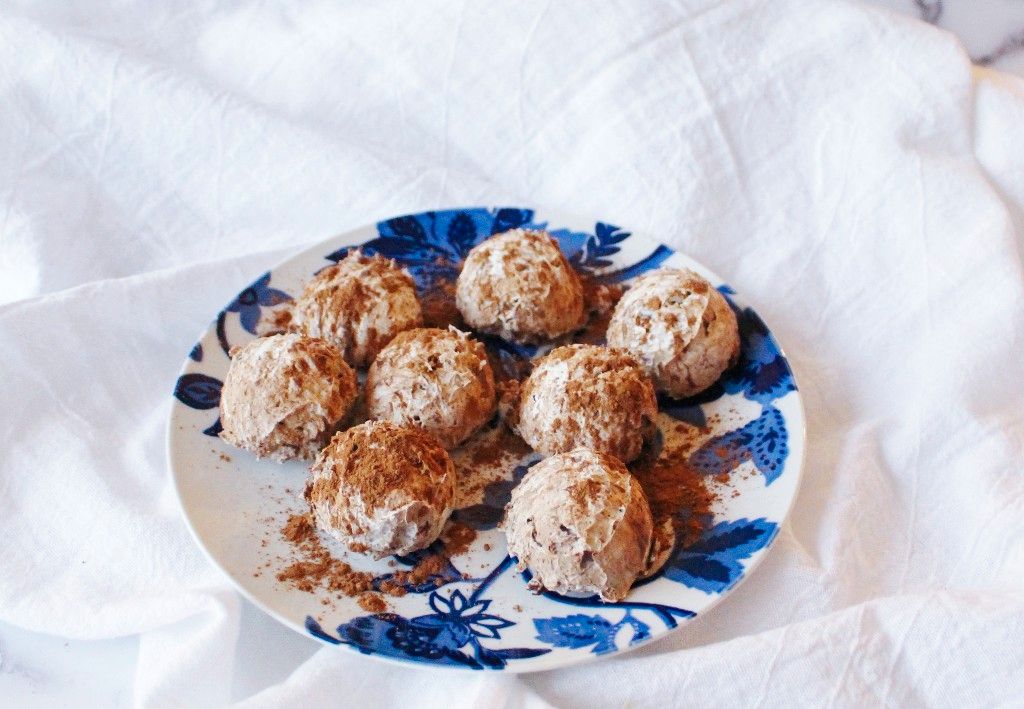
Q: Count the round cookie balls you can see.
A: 8